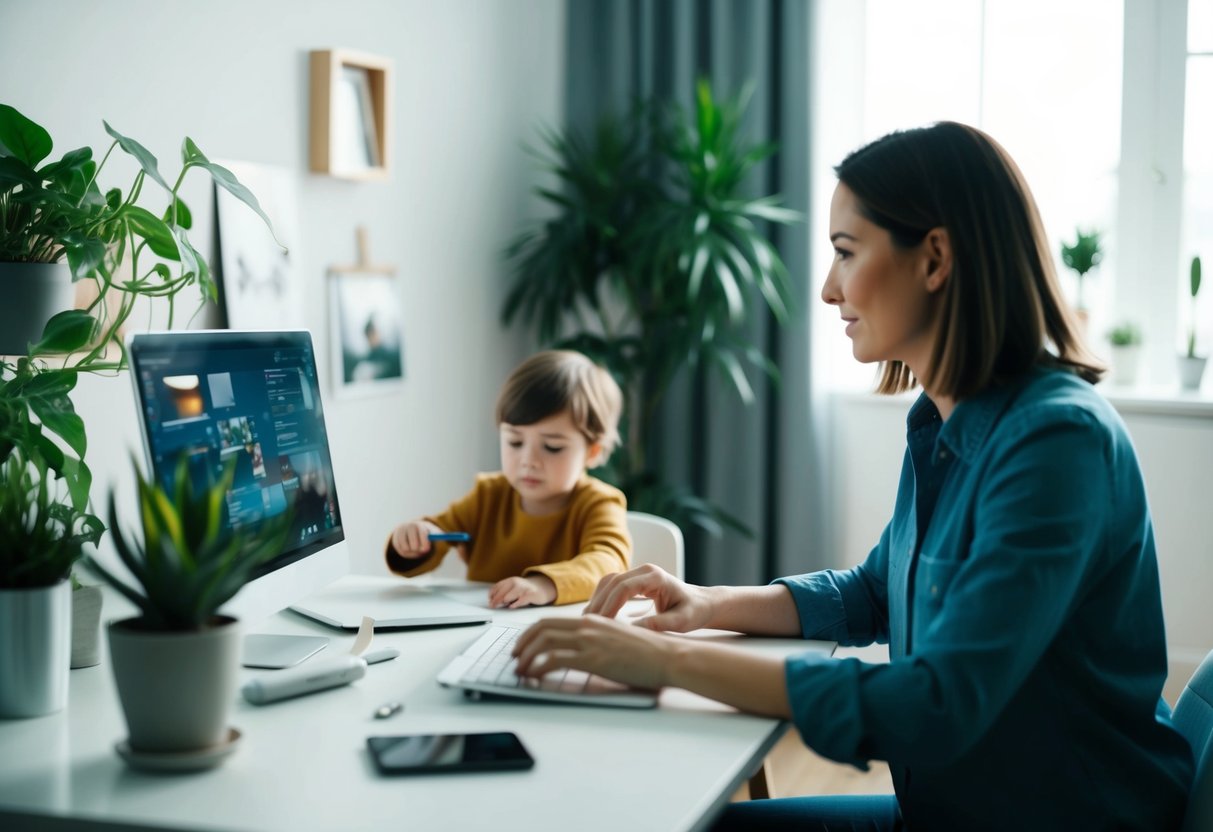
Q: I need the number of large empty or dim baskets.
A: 0